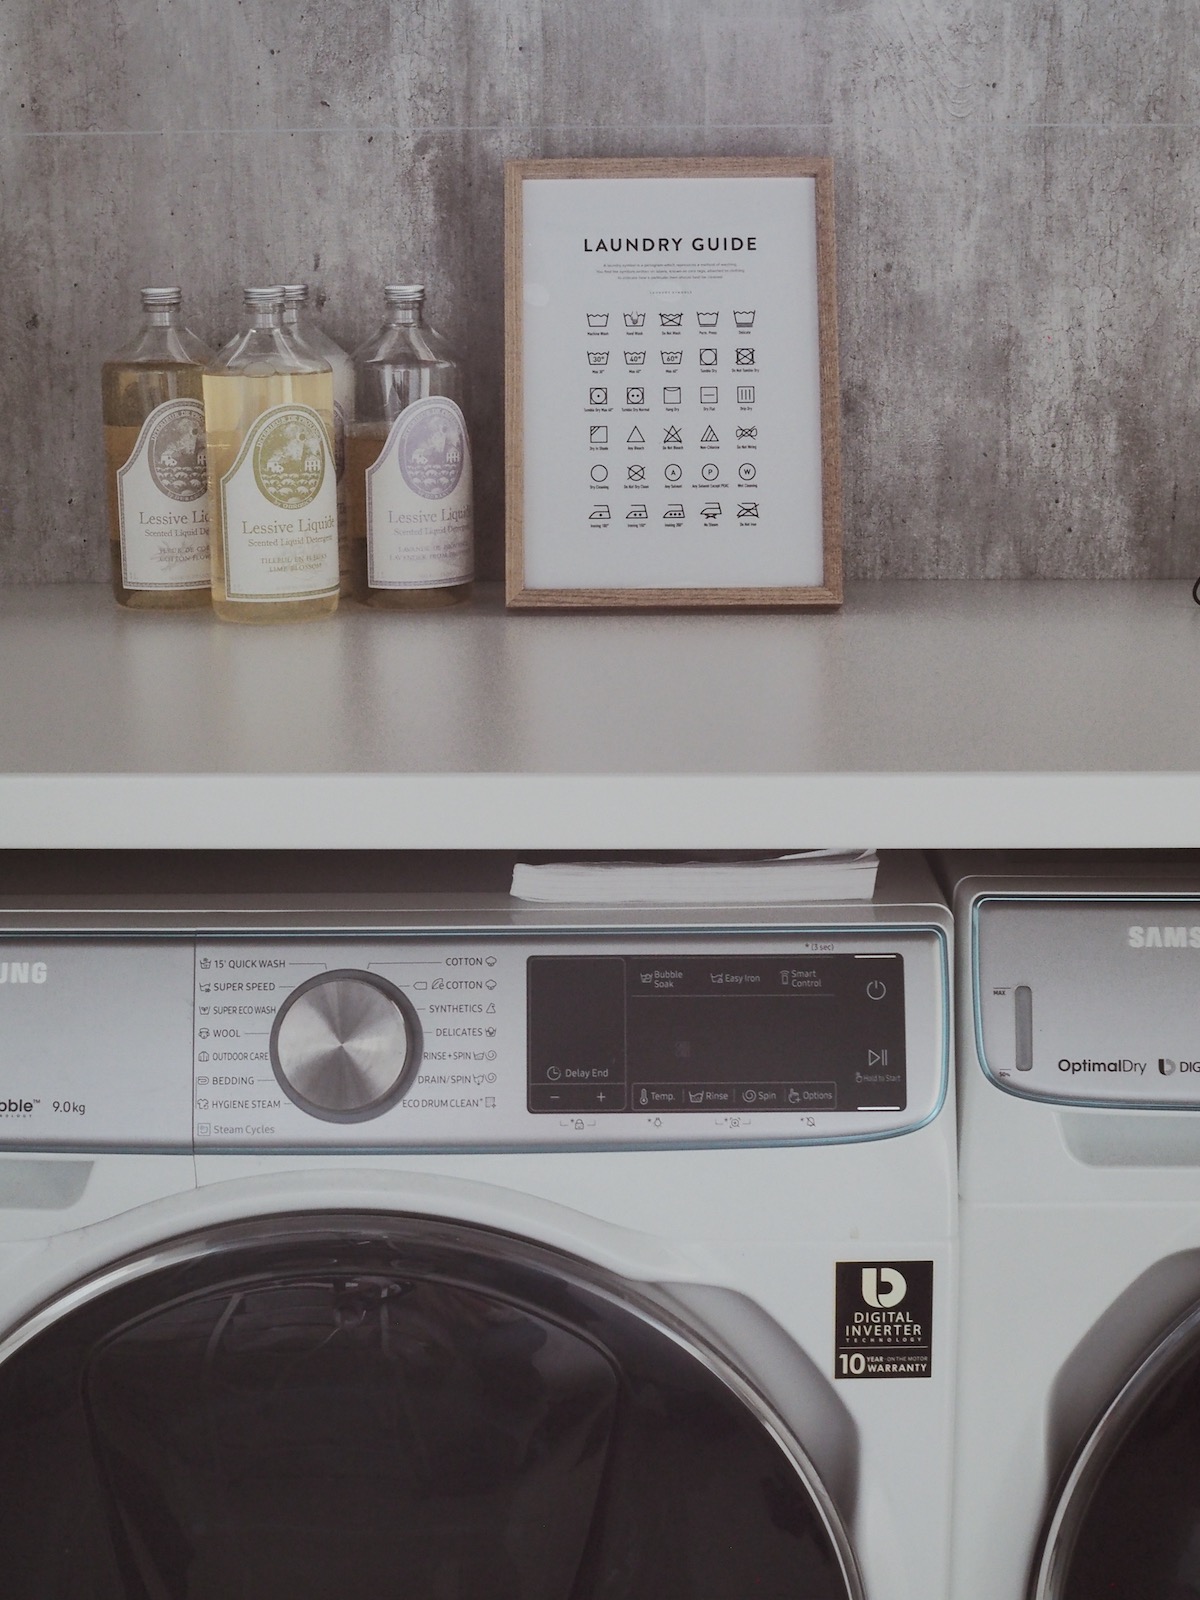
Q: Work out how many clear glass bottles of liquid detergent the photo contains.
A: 4